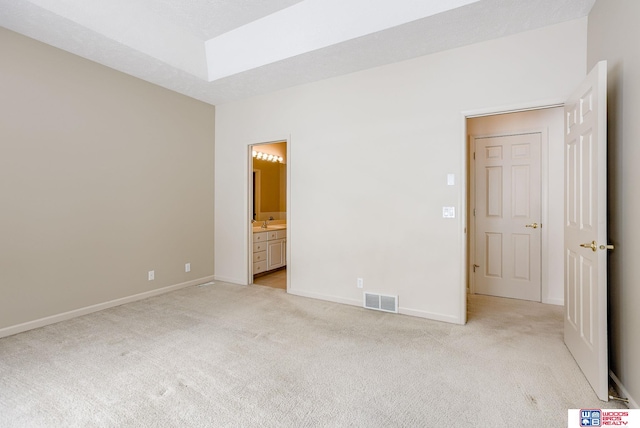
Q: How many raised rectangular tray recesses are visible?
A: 1